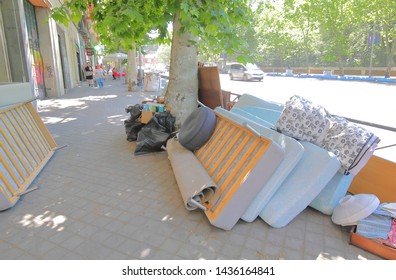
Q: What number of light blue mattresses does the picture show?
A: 3